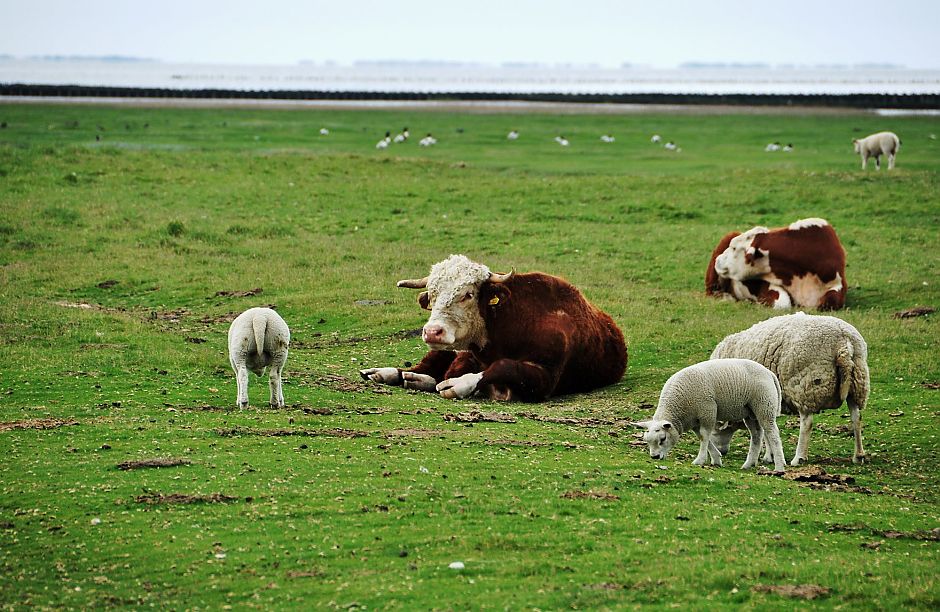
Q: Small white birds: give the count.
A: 11